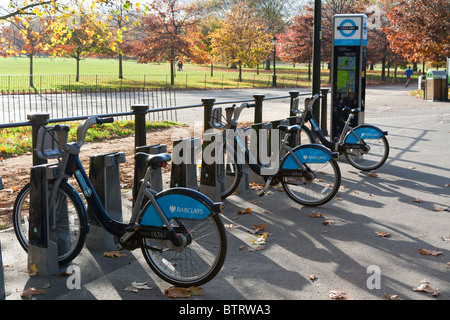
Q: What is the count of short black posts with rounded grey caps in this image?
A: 6